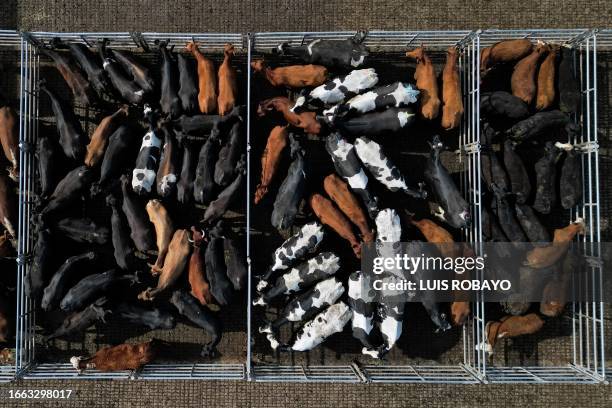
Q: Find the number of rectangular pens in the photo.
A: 3